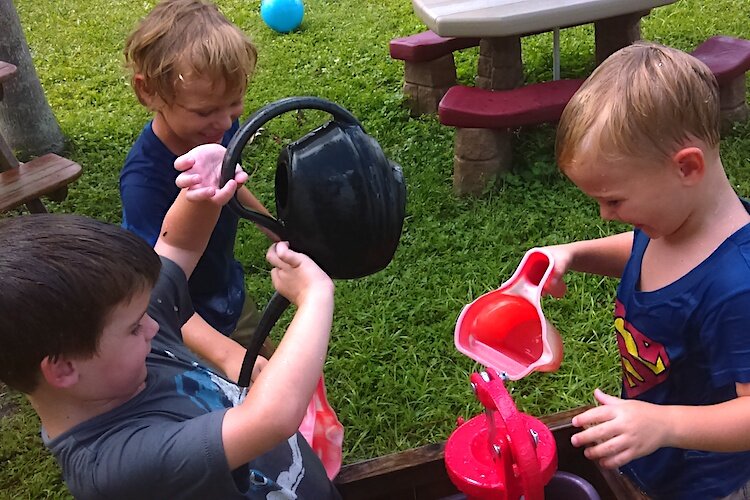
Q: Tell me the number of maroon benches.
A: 3